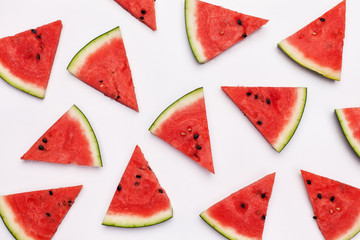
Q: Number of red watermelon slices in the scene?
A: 13